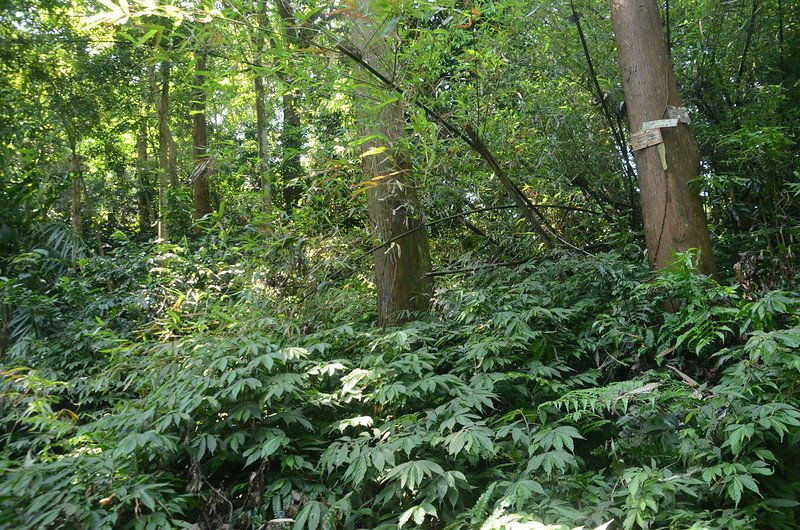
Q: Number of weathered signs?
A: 3